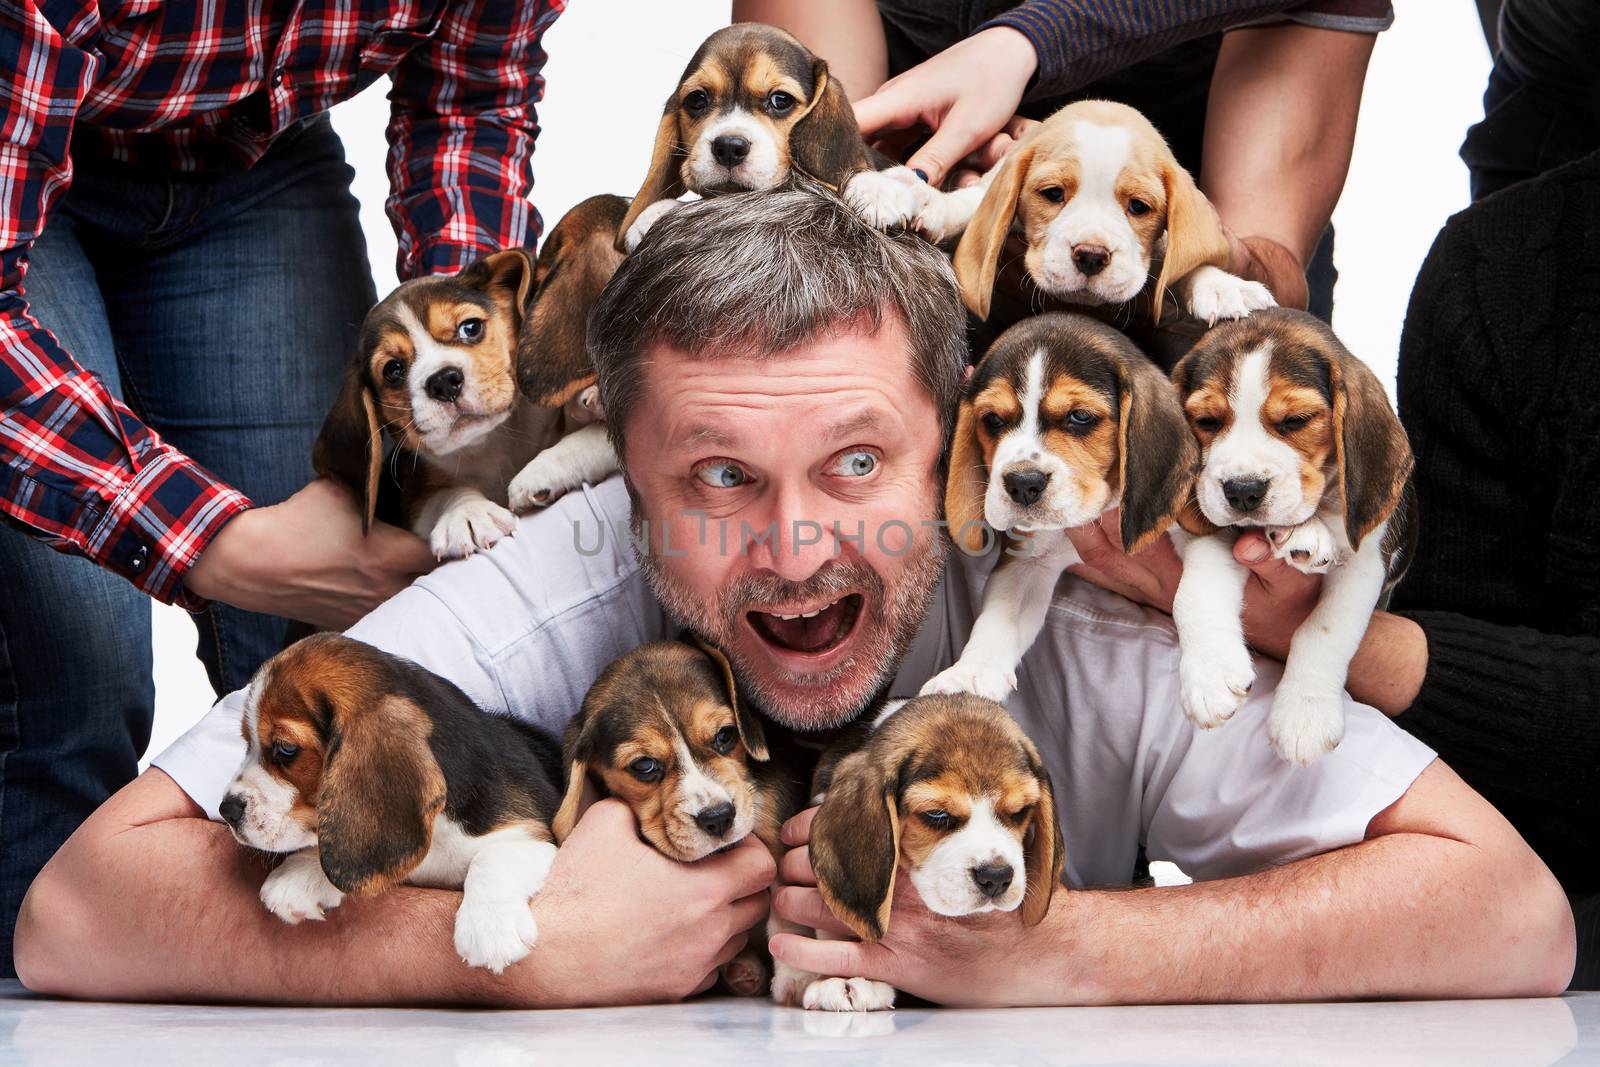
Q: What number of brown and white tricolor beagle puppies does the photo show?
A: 8